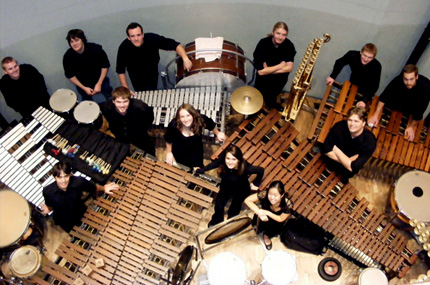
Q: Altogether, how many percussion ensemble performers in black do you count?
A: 12